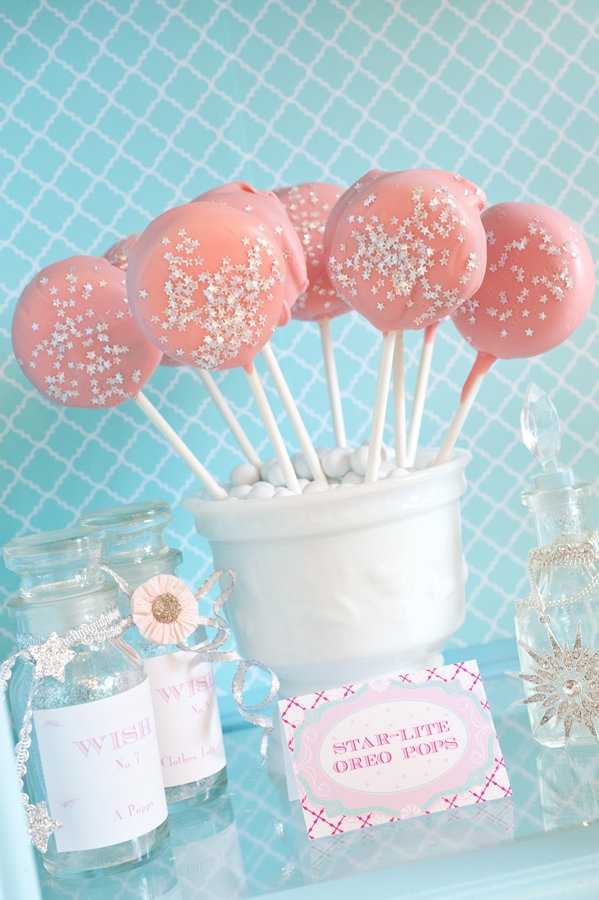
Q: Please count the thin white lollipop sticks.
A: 9